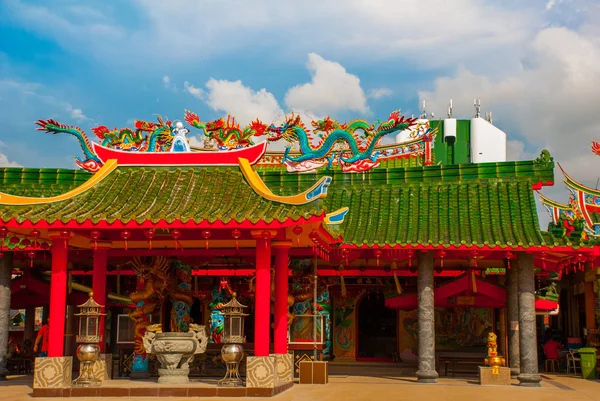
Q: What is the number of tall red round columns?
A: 4